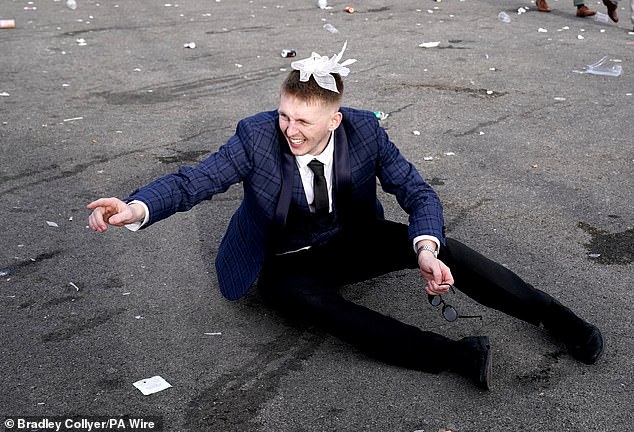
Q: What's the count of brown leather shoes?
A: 3